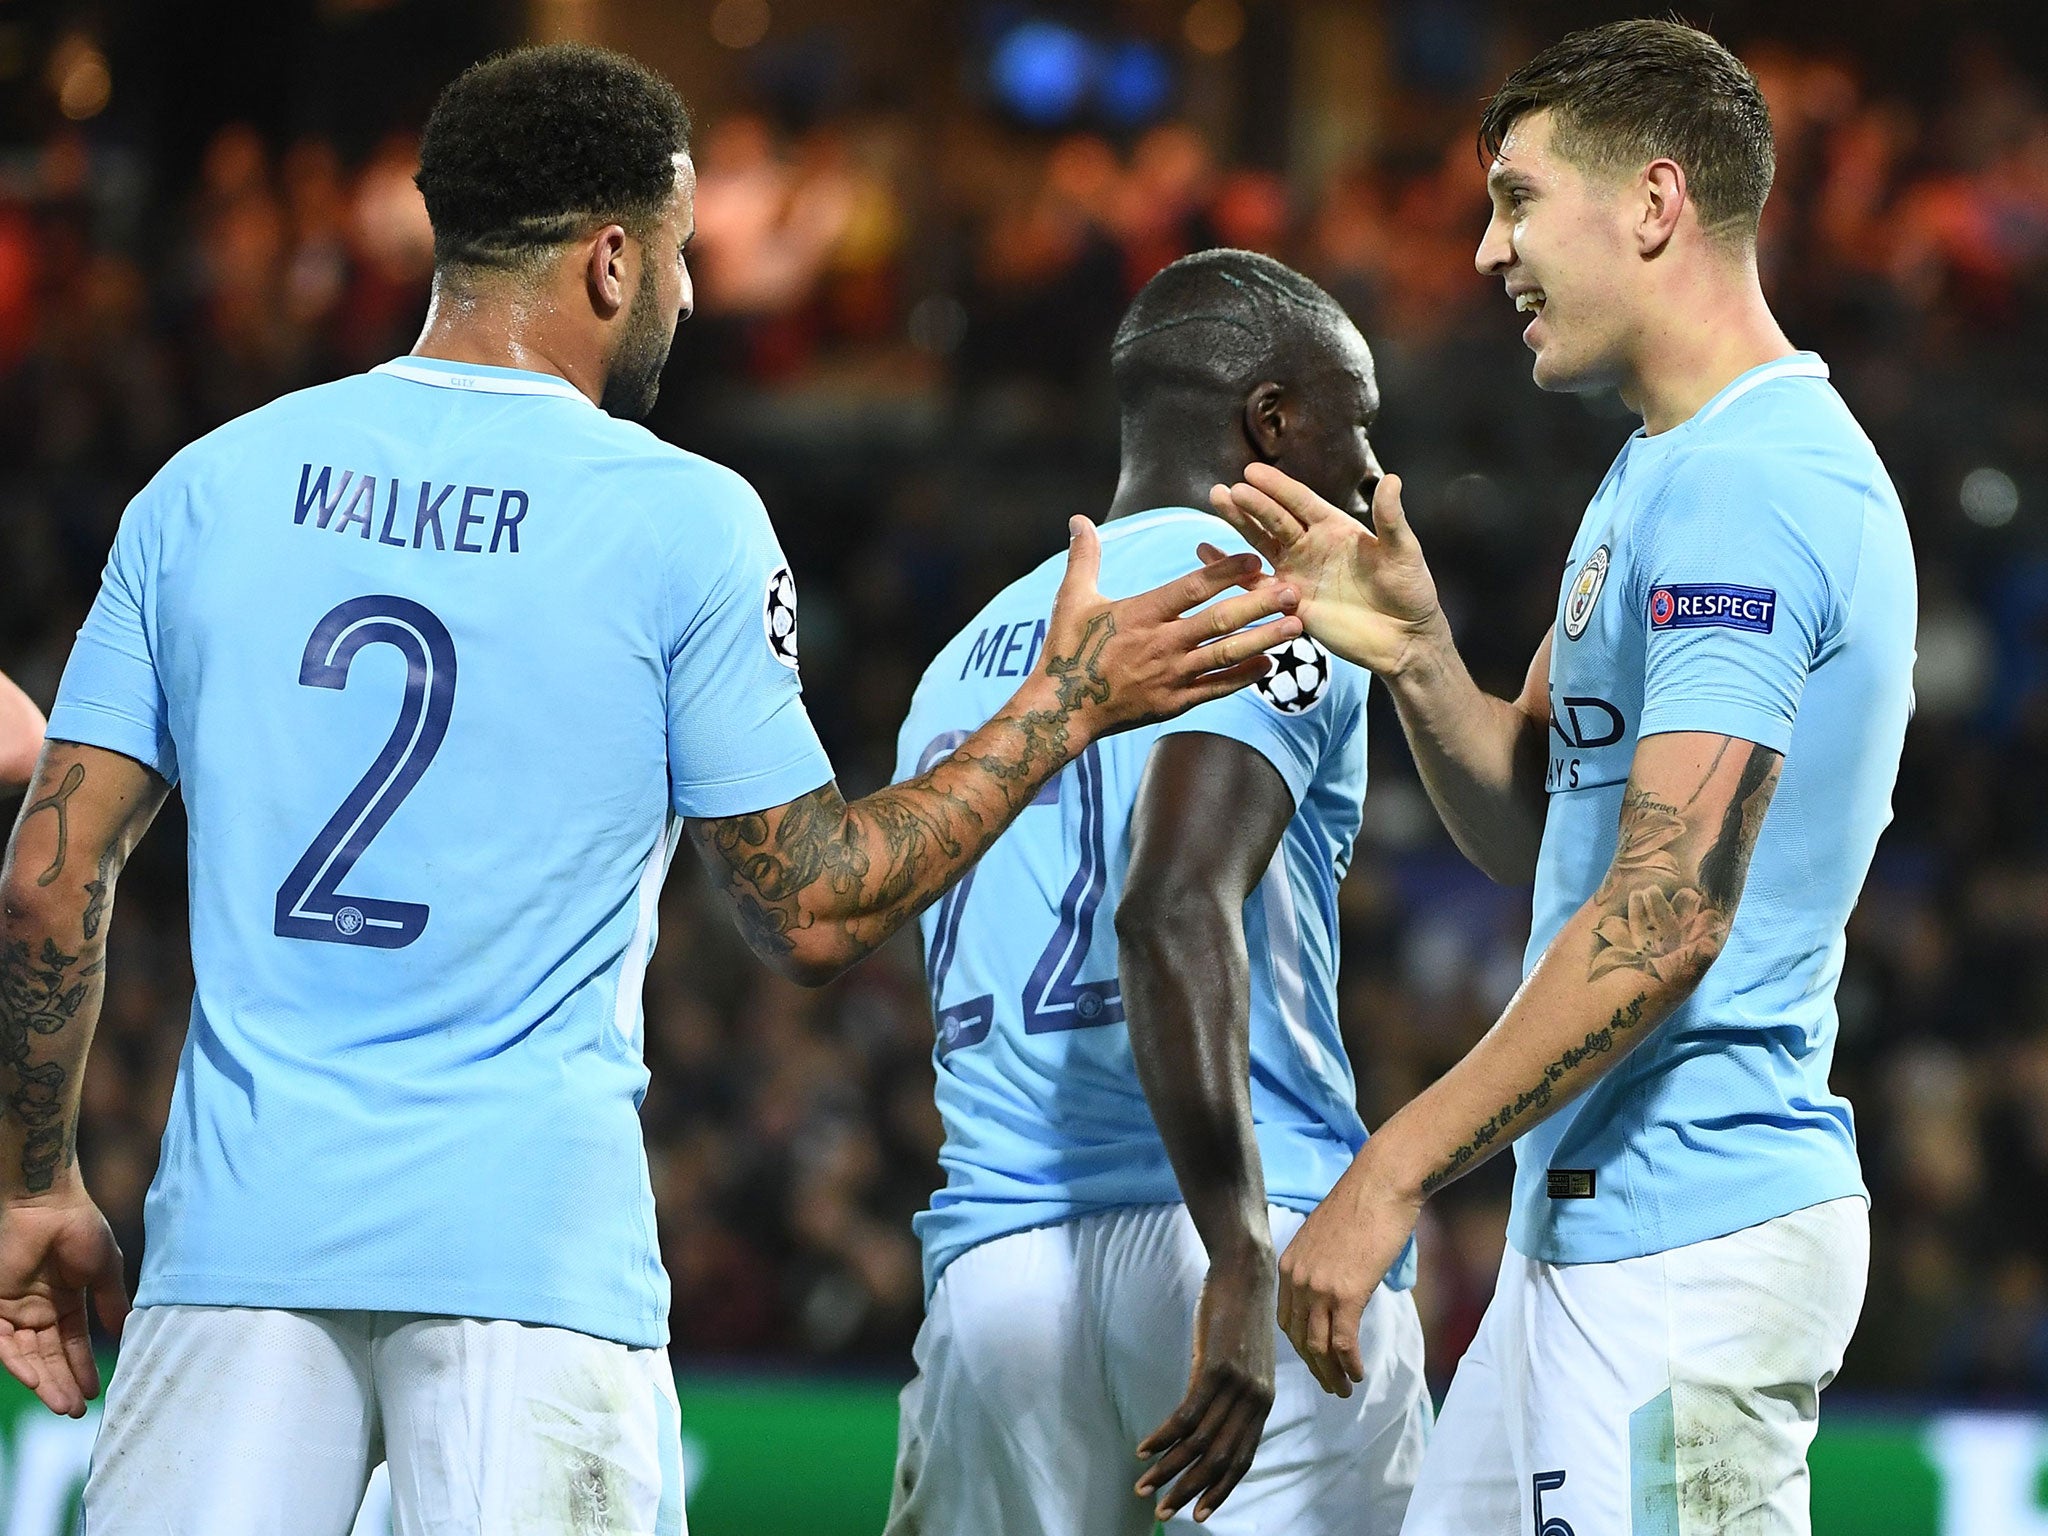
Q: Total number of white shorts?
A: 3